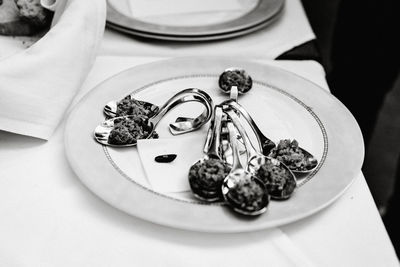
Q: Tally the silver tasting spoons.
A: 7